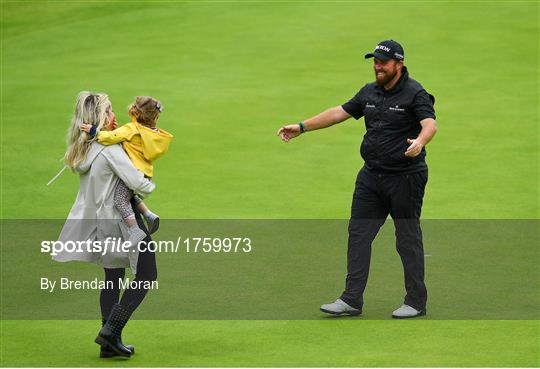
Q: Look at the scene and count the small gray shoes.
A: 2